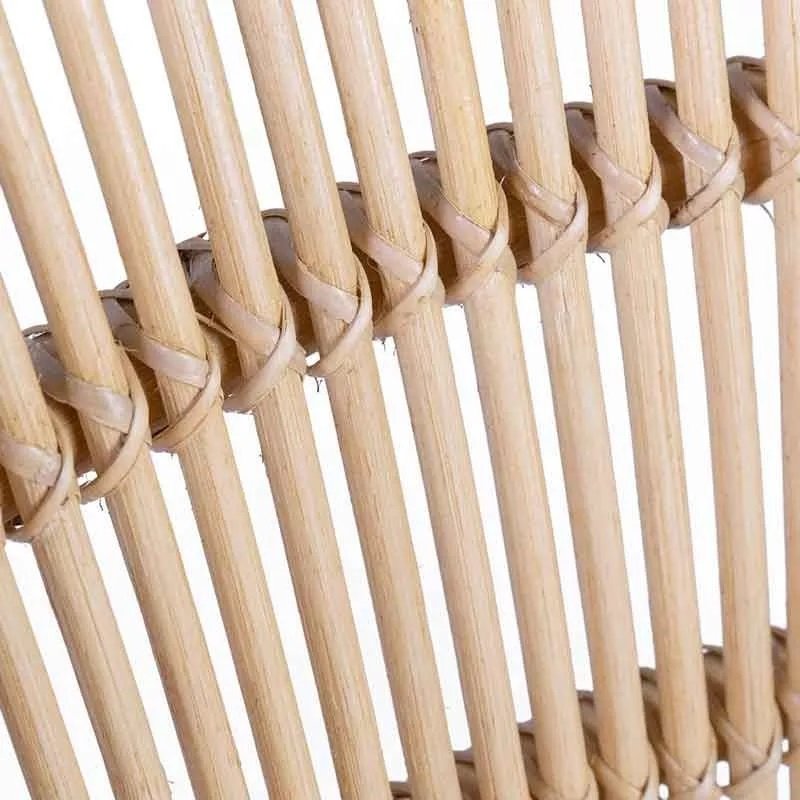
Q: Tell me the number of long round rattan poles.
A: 12